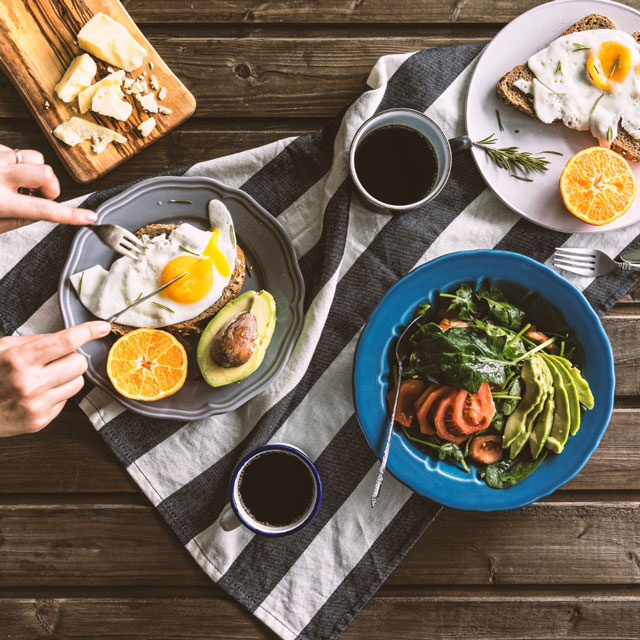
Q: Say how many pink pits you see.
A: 0